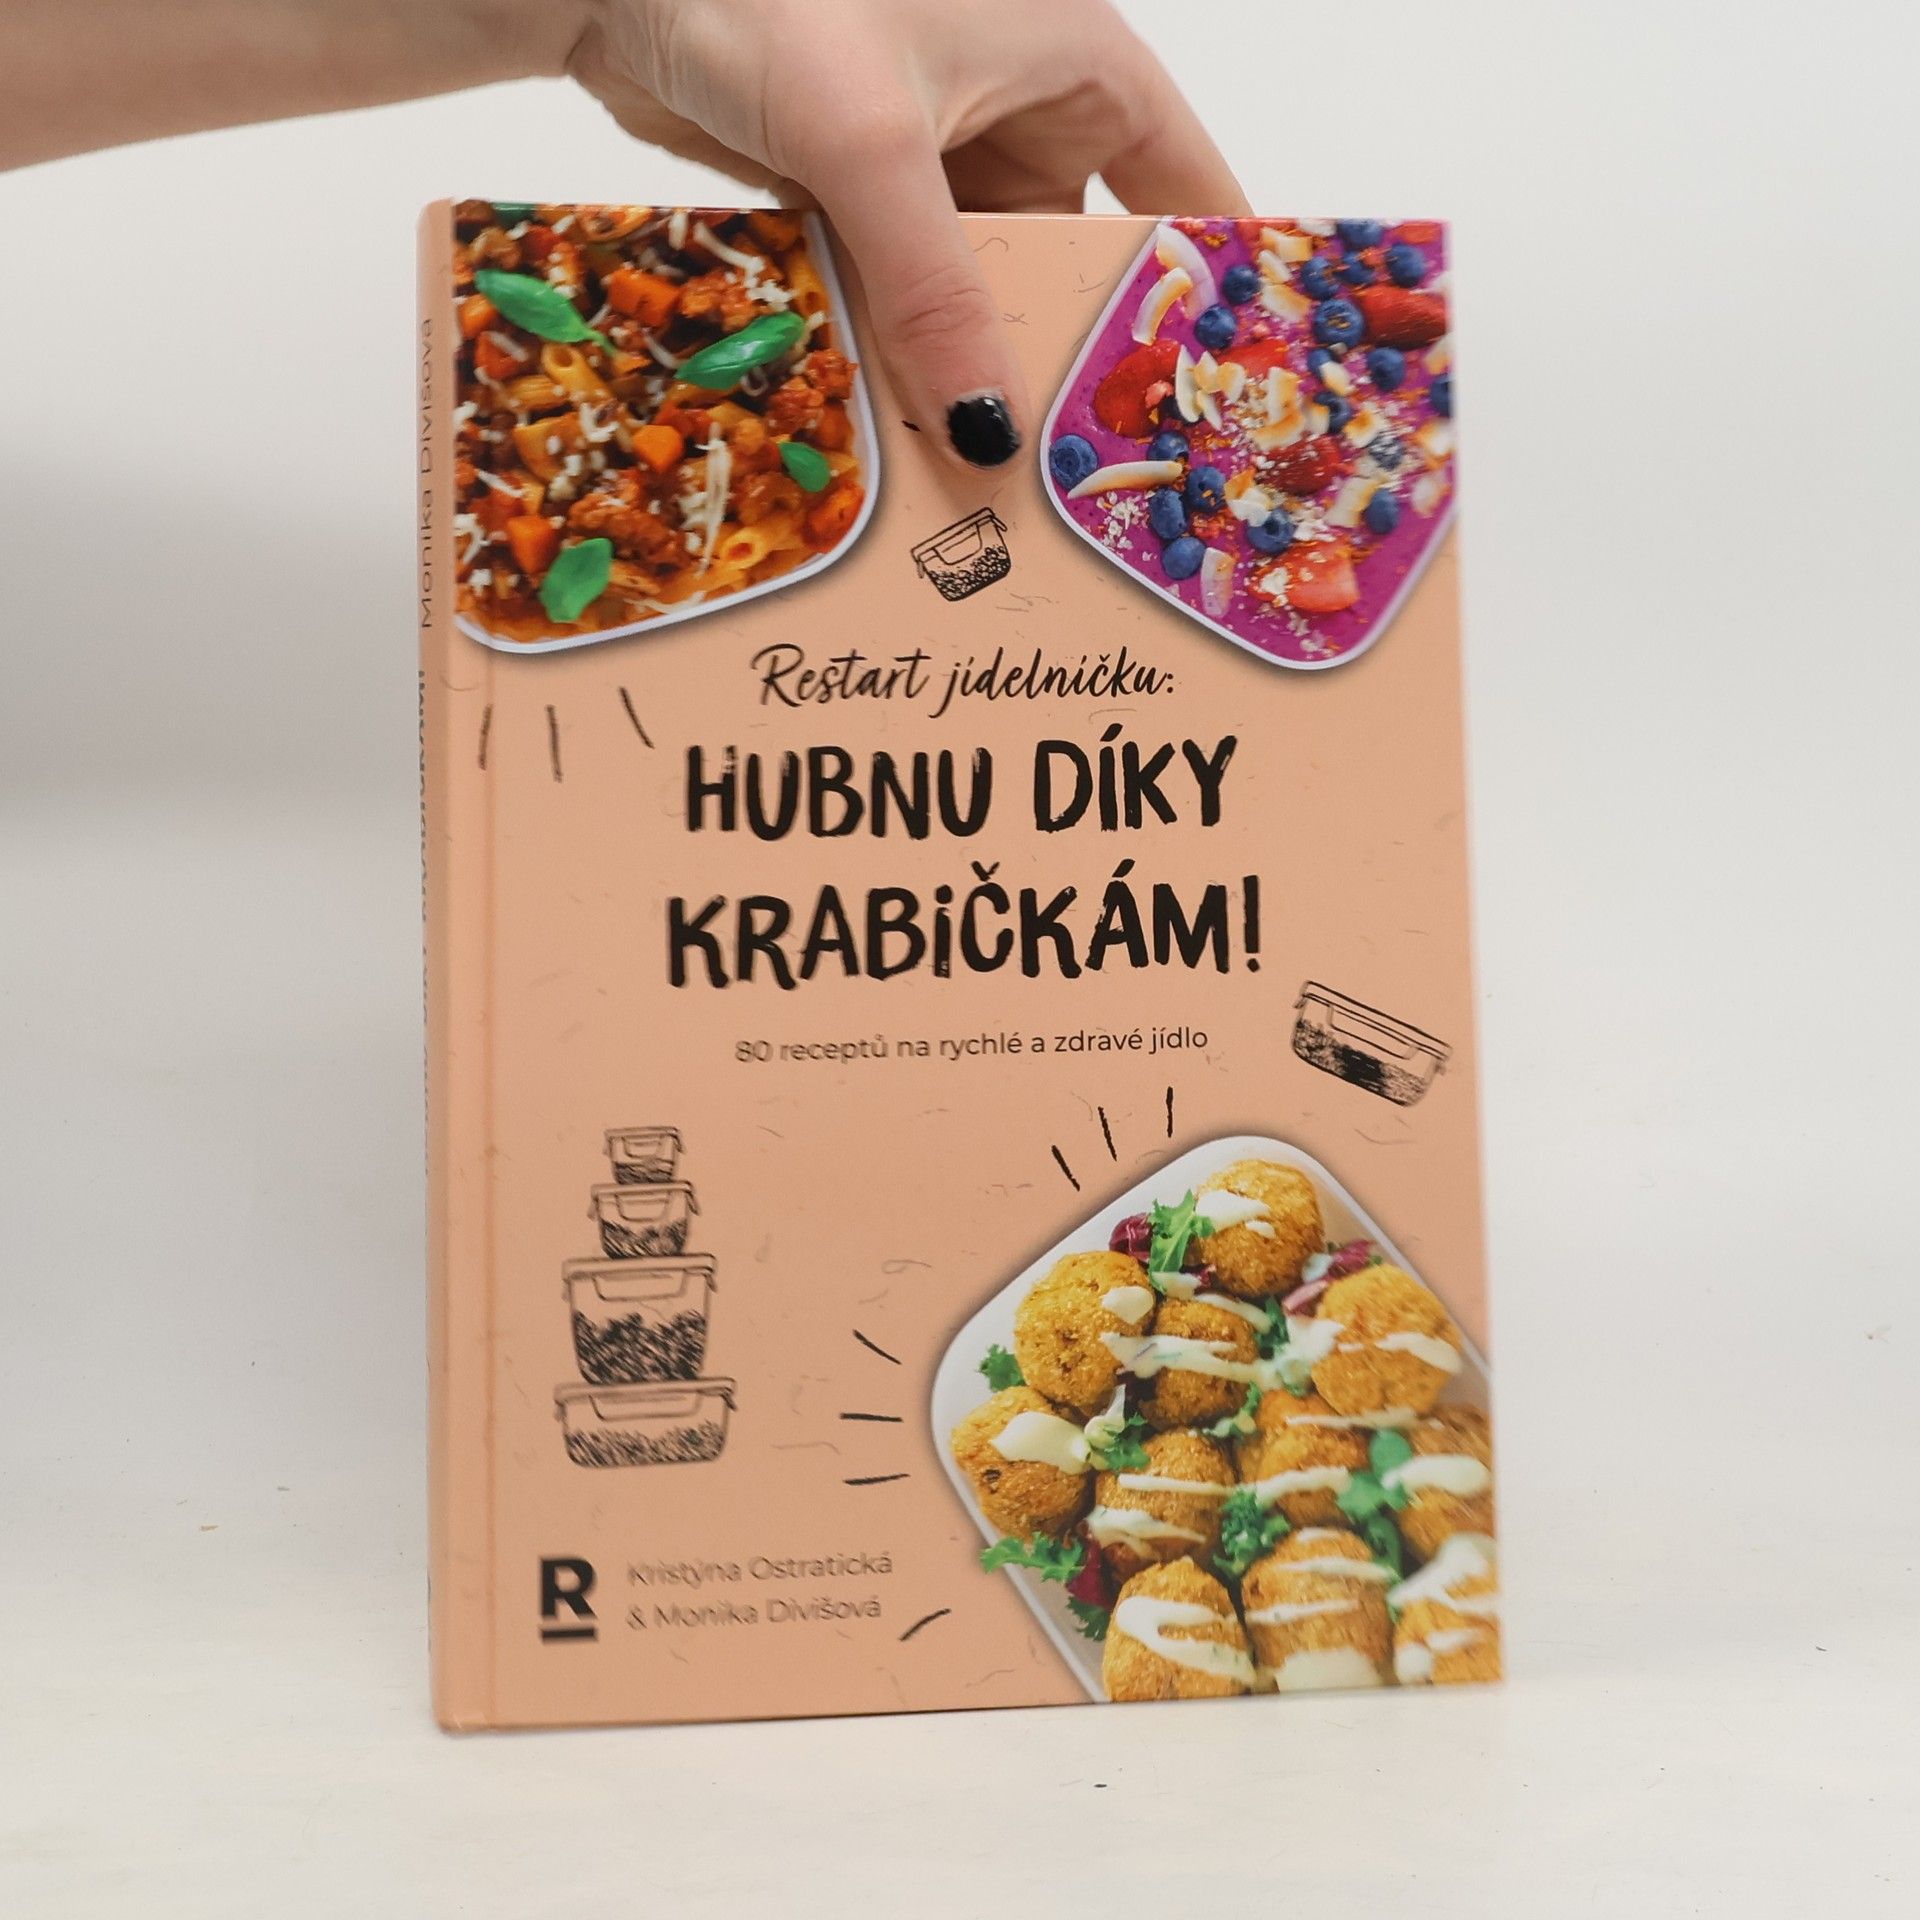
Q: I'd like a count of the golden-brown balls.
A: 11